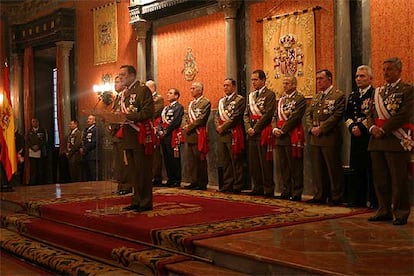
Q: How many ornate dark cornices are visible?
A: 2